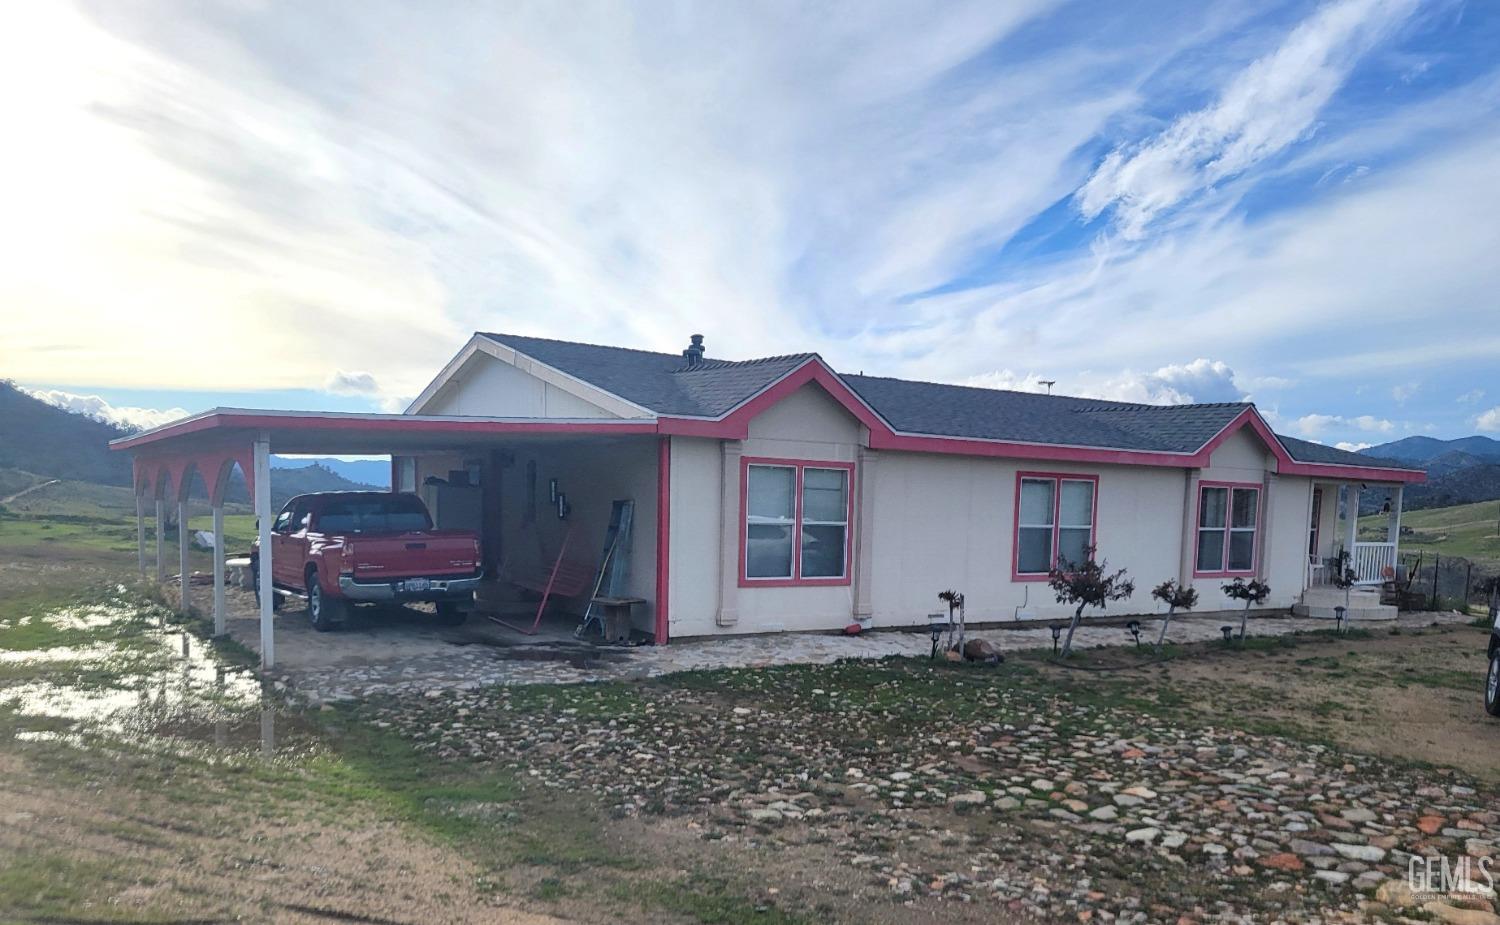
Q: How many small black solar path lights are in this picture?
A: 5